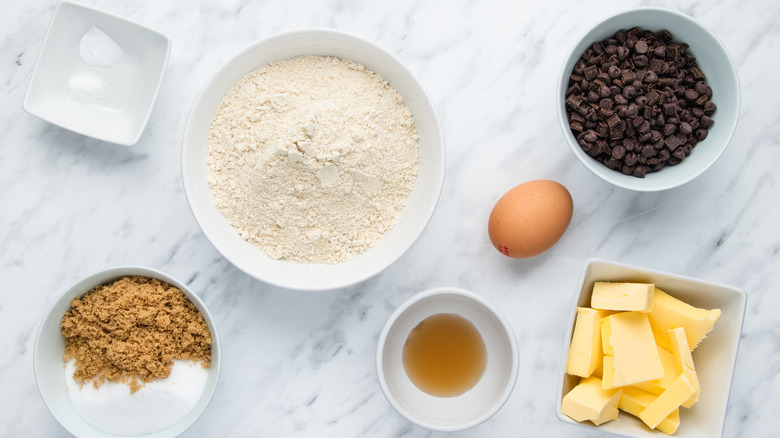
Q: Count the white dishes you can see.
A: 4